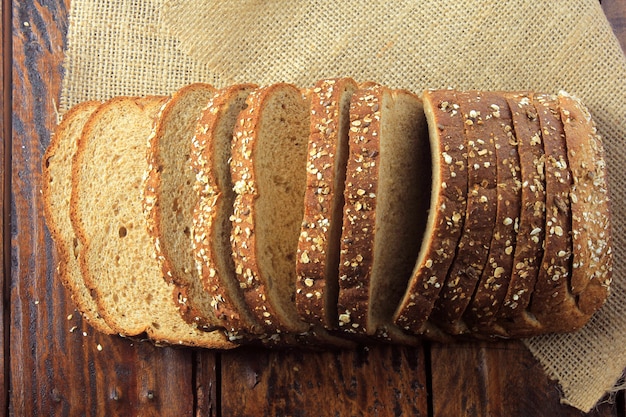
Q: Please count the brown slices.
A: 13